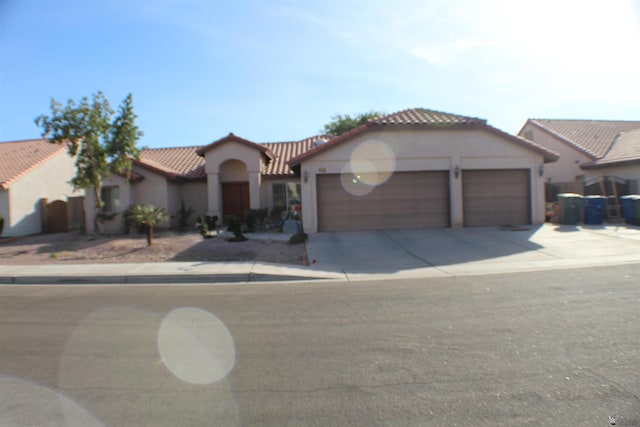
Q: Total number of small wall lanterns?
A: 3